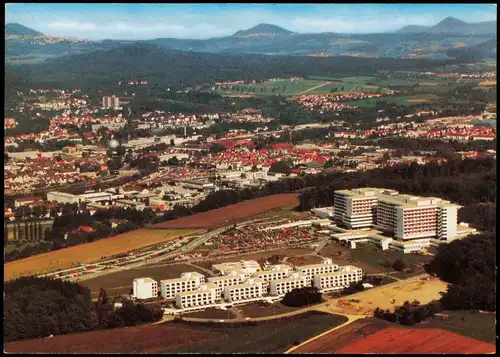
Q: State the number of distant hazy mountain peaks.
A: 3